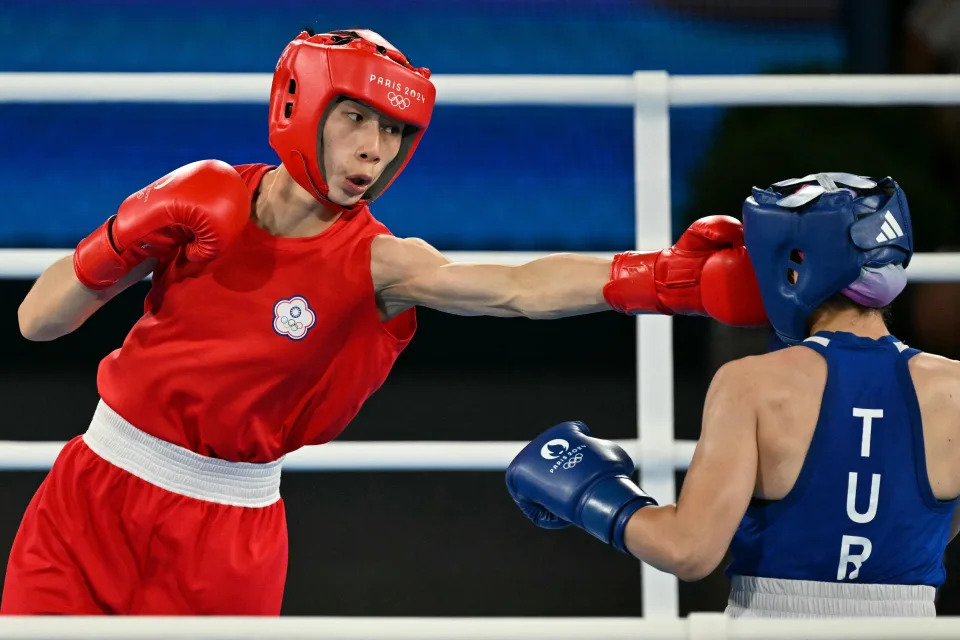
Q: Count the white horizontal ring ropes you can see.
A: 4